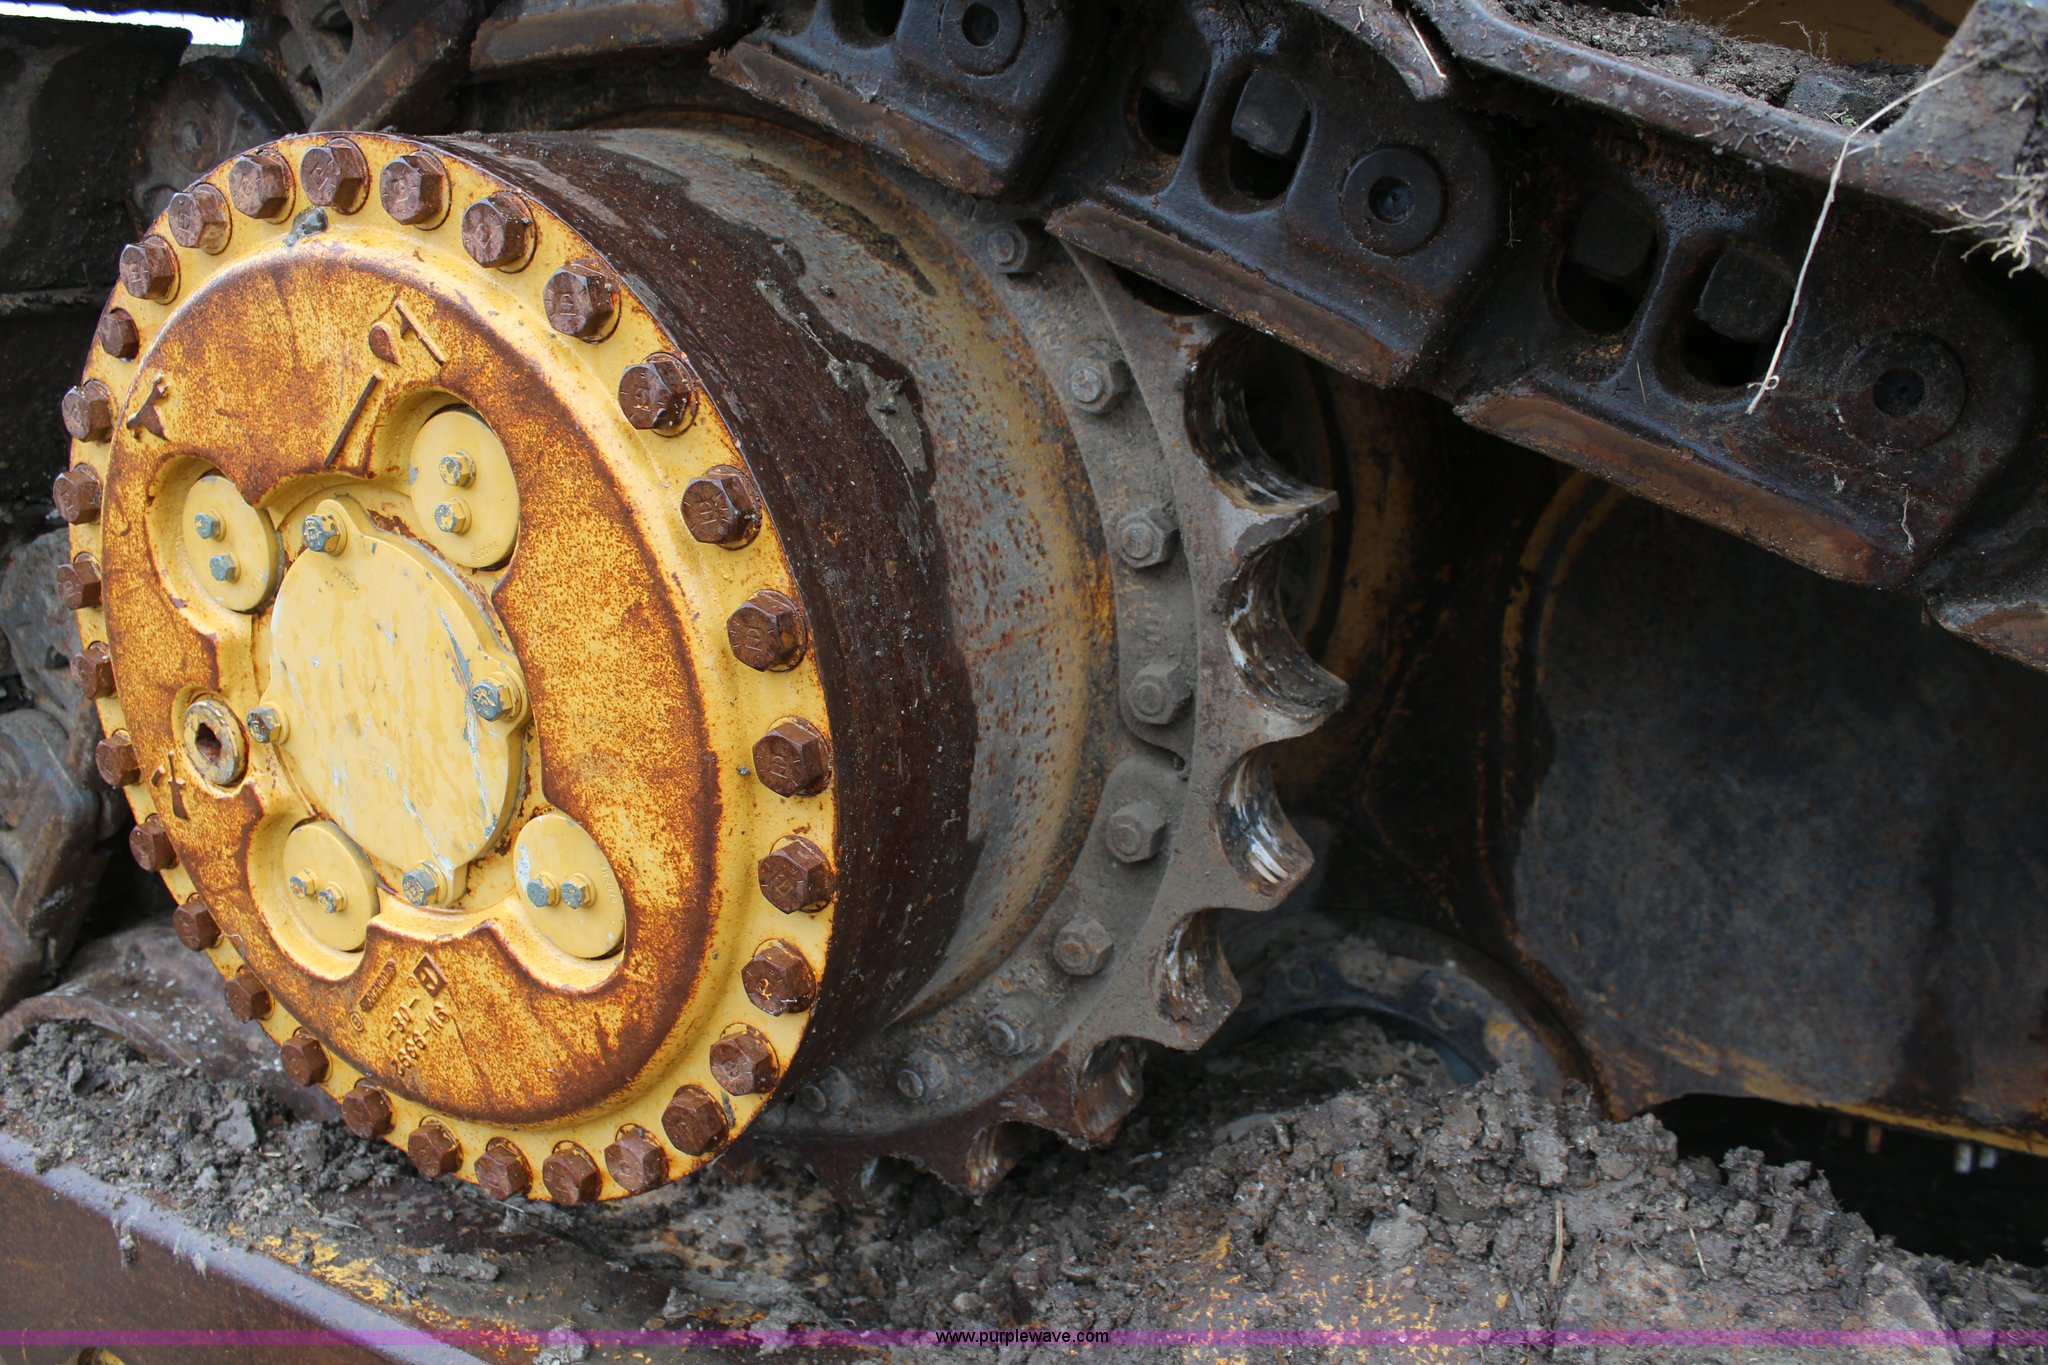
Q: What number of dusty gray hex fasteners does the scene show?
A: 9